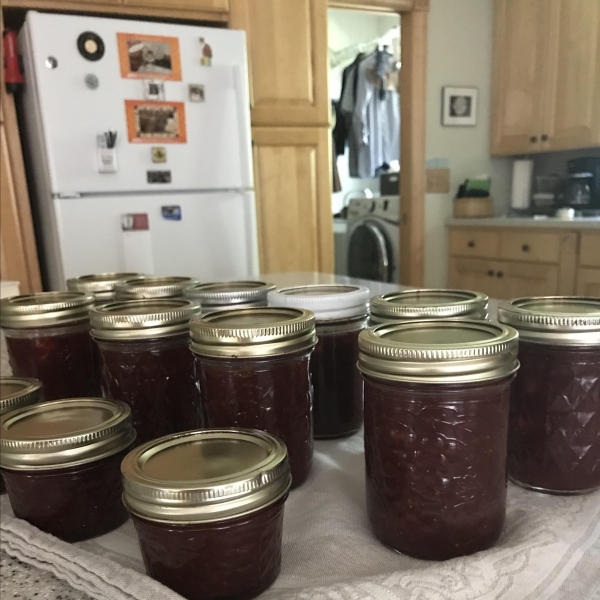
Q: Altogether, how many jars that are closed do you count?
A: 13